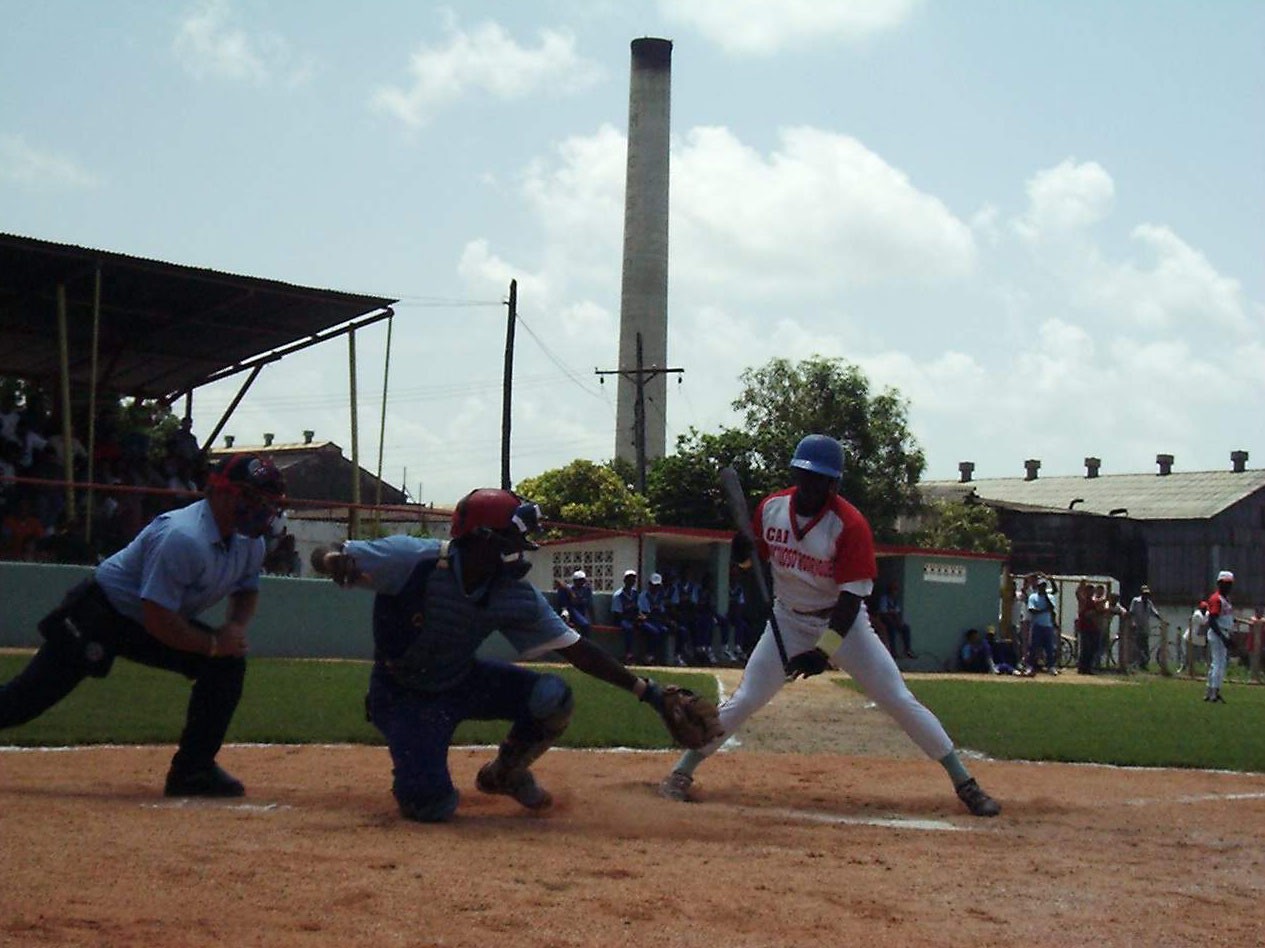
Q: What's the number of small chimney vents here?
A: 8